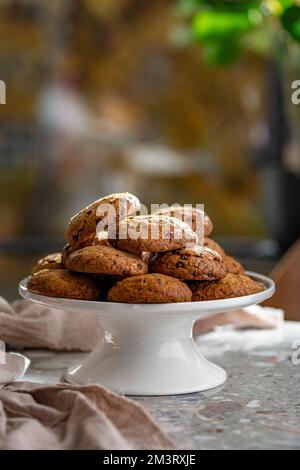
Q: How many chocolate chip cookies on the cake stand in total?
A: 12